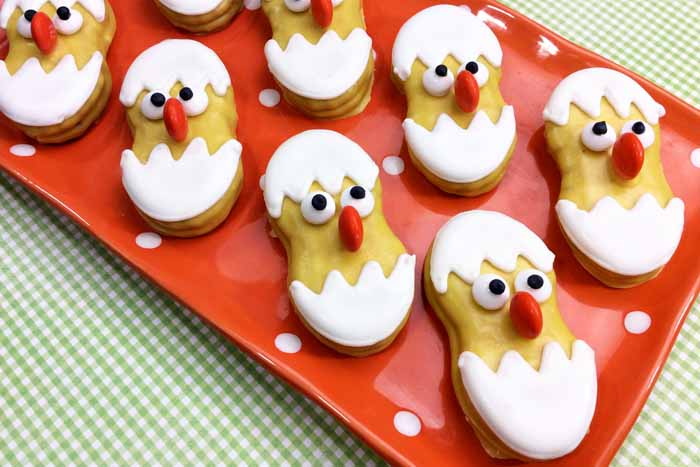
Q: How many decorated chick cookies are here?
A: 8